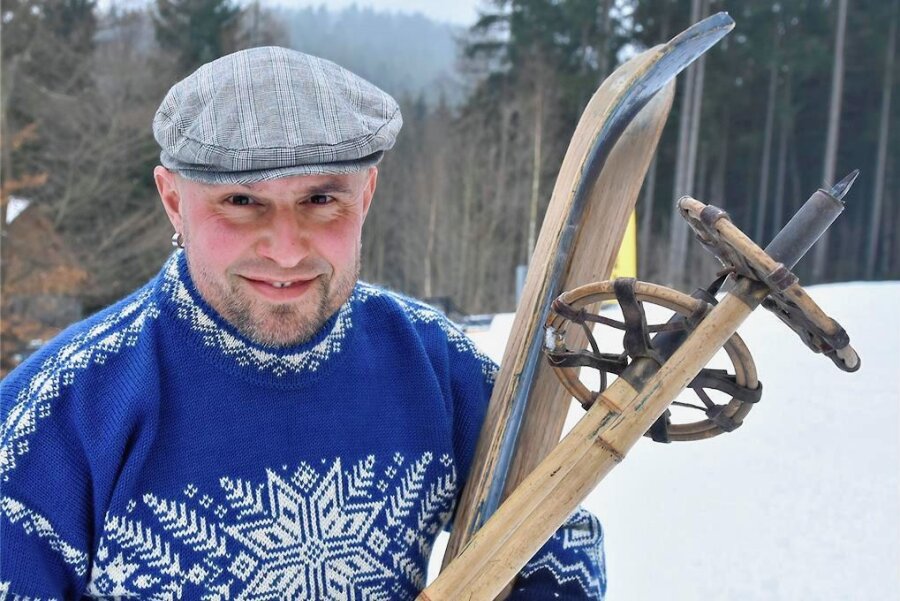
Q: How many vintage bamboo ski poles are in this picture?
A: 2